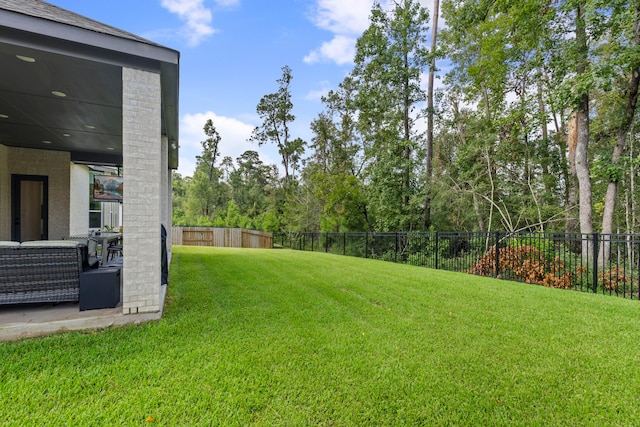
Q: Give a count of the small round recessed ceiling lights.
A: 7